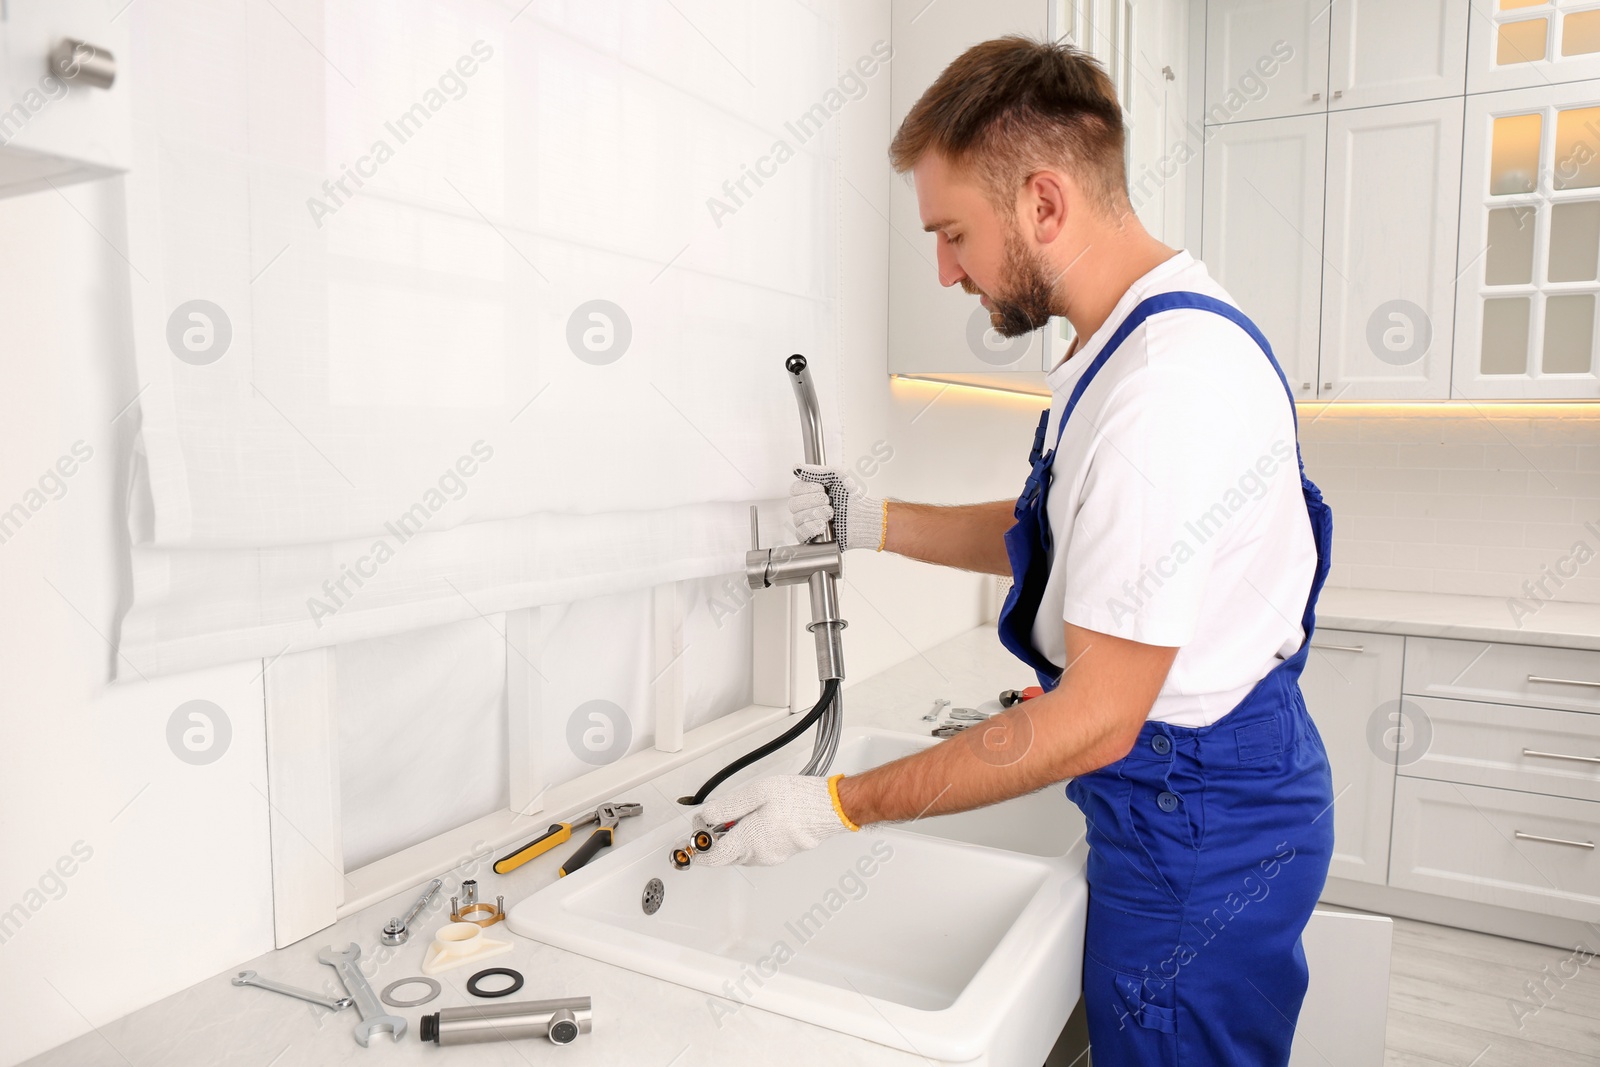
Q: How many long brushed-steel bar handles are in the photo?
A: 4